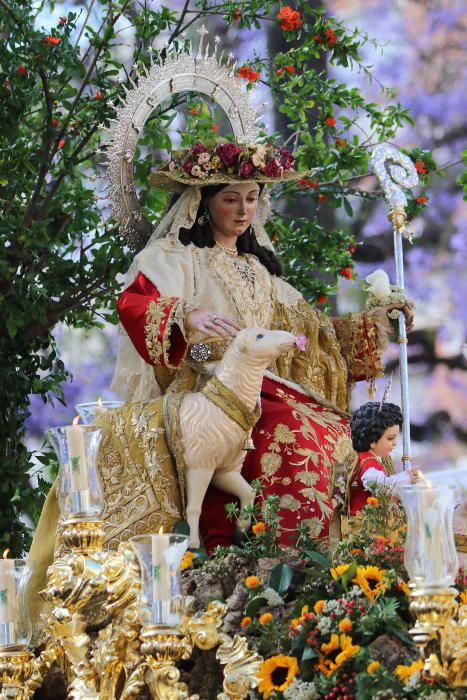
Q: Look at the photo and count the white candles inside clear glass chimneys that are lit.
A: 5